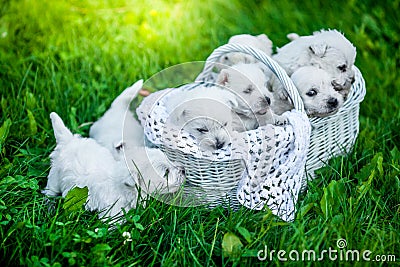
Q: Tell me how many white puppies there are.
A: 7